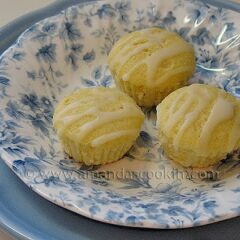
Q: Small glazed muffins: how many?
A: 3